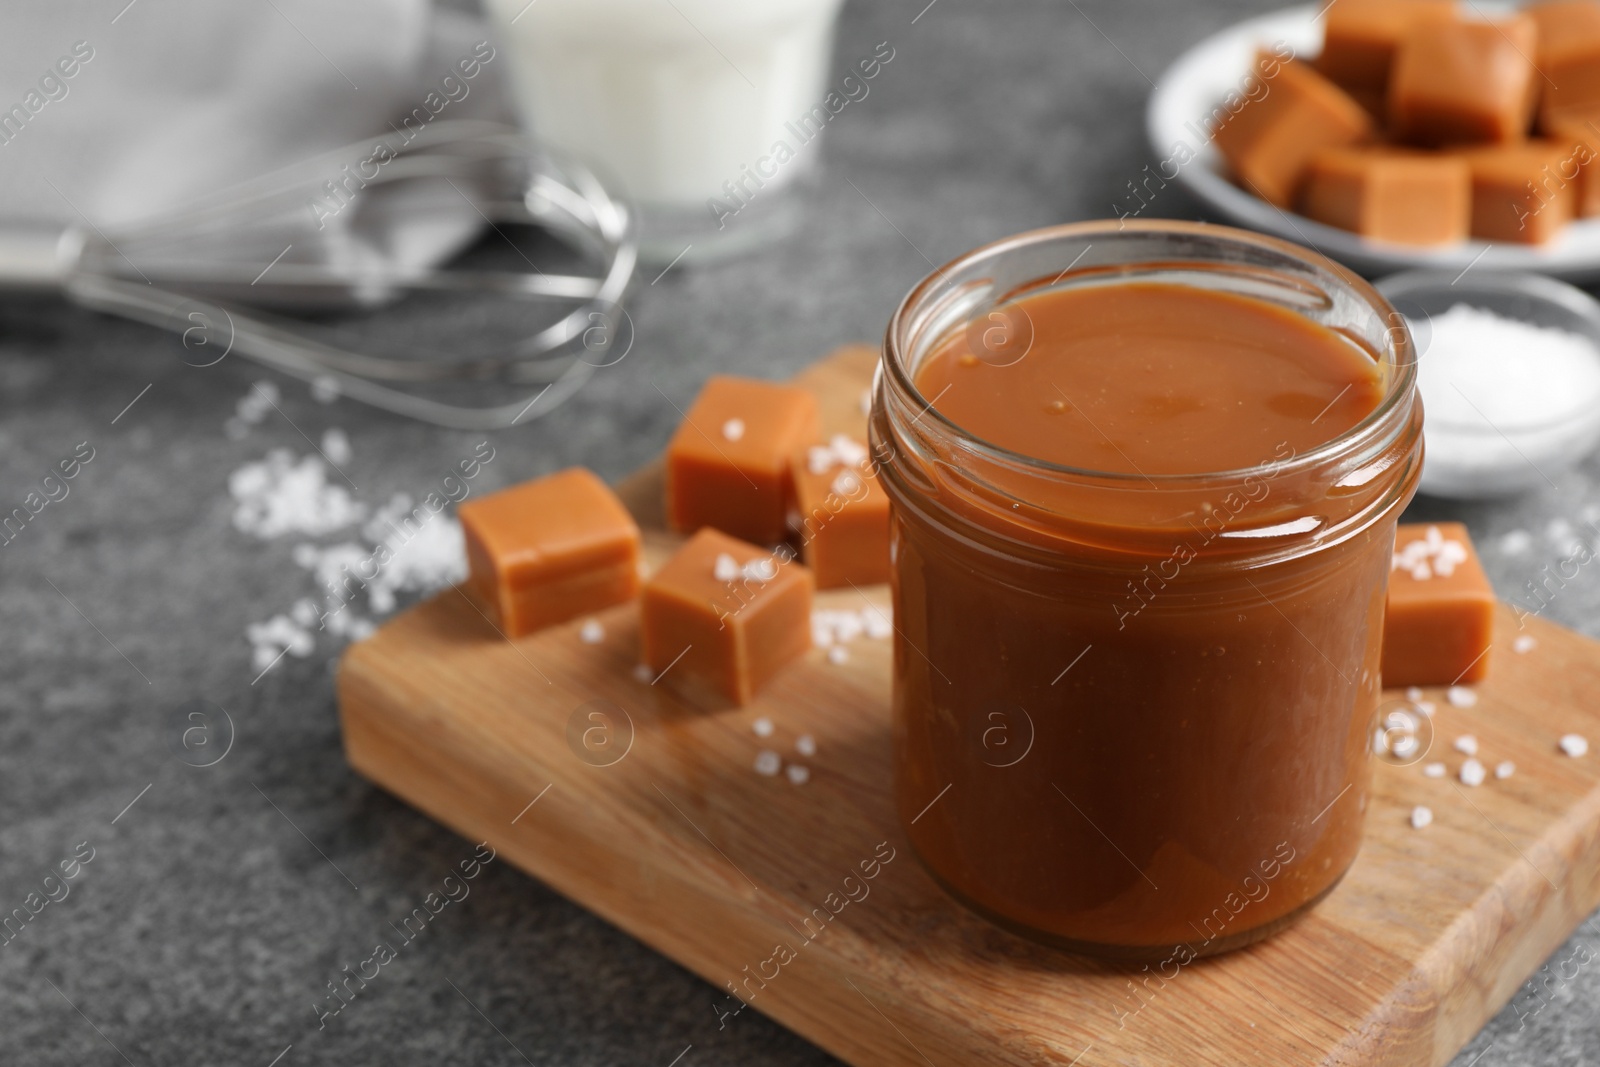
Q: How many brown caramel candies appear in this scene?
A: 12